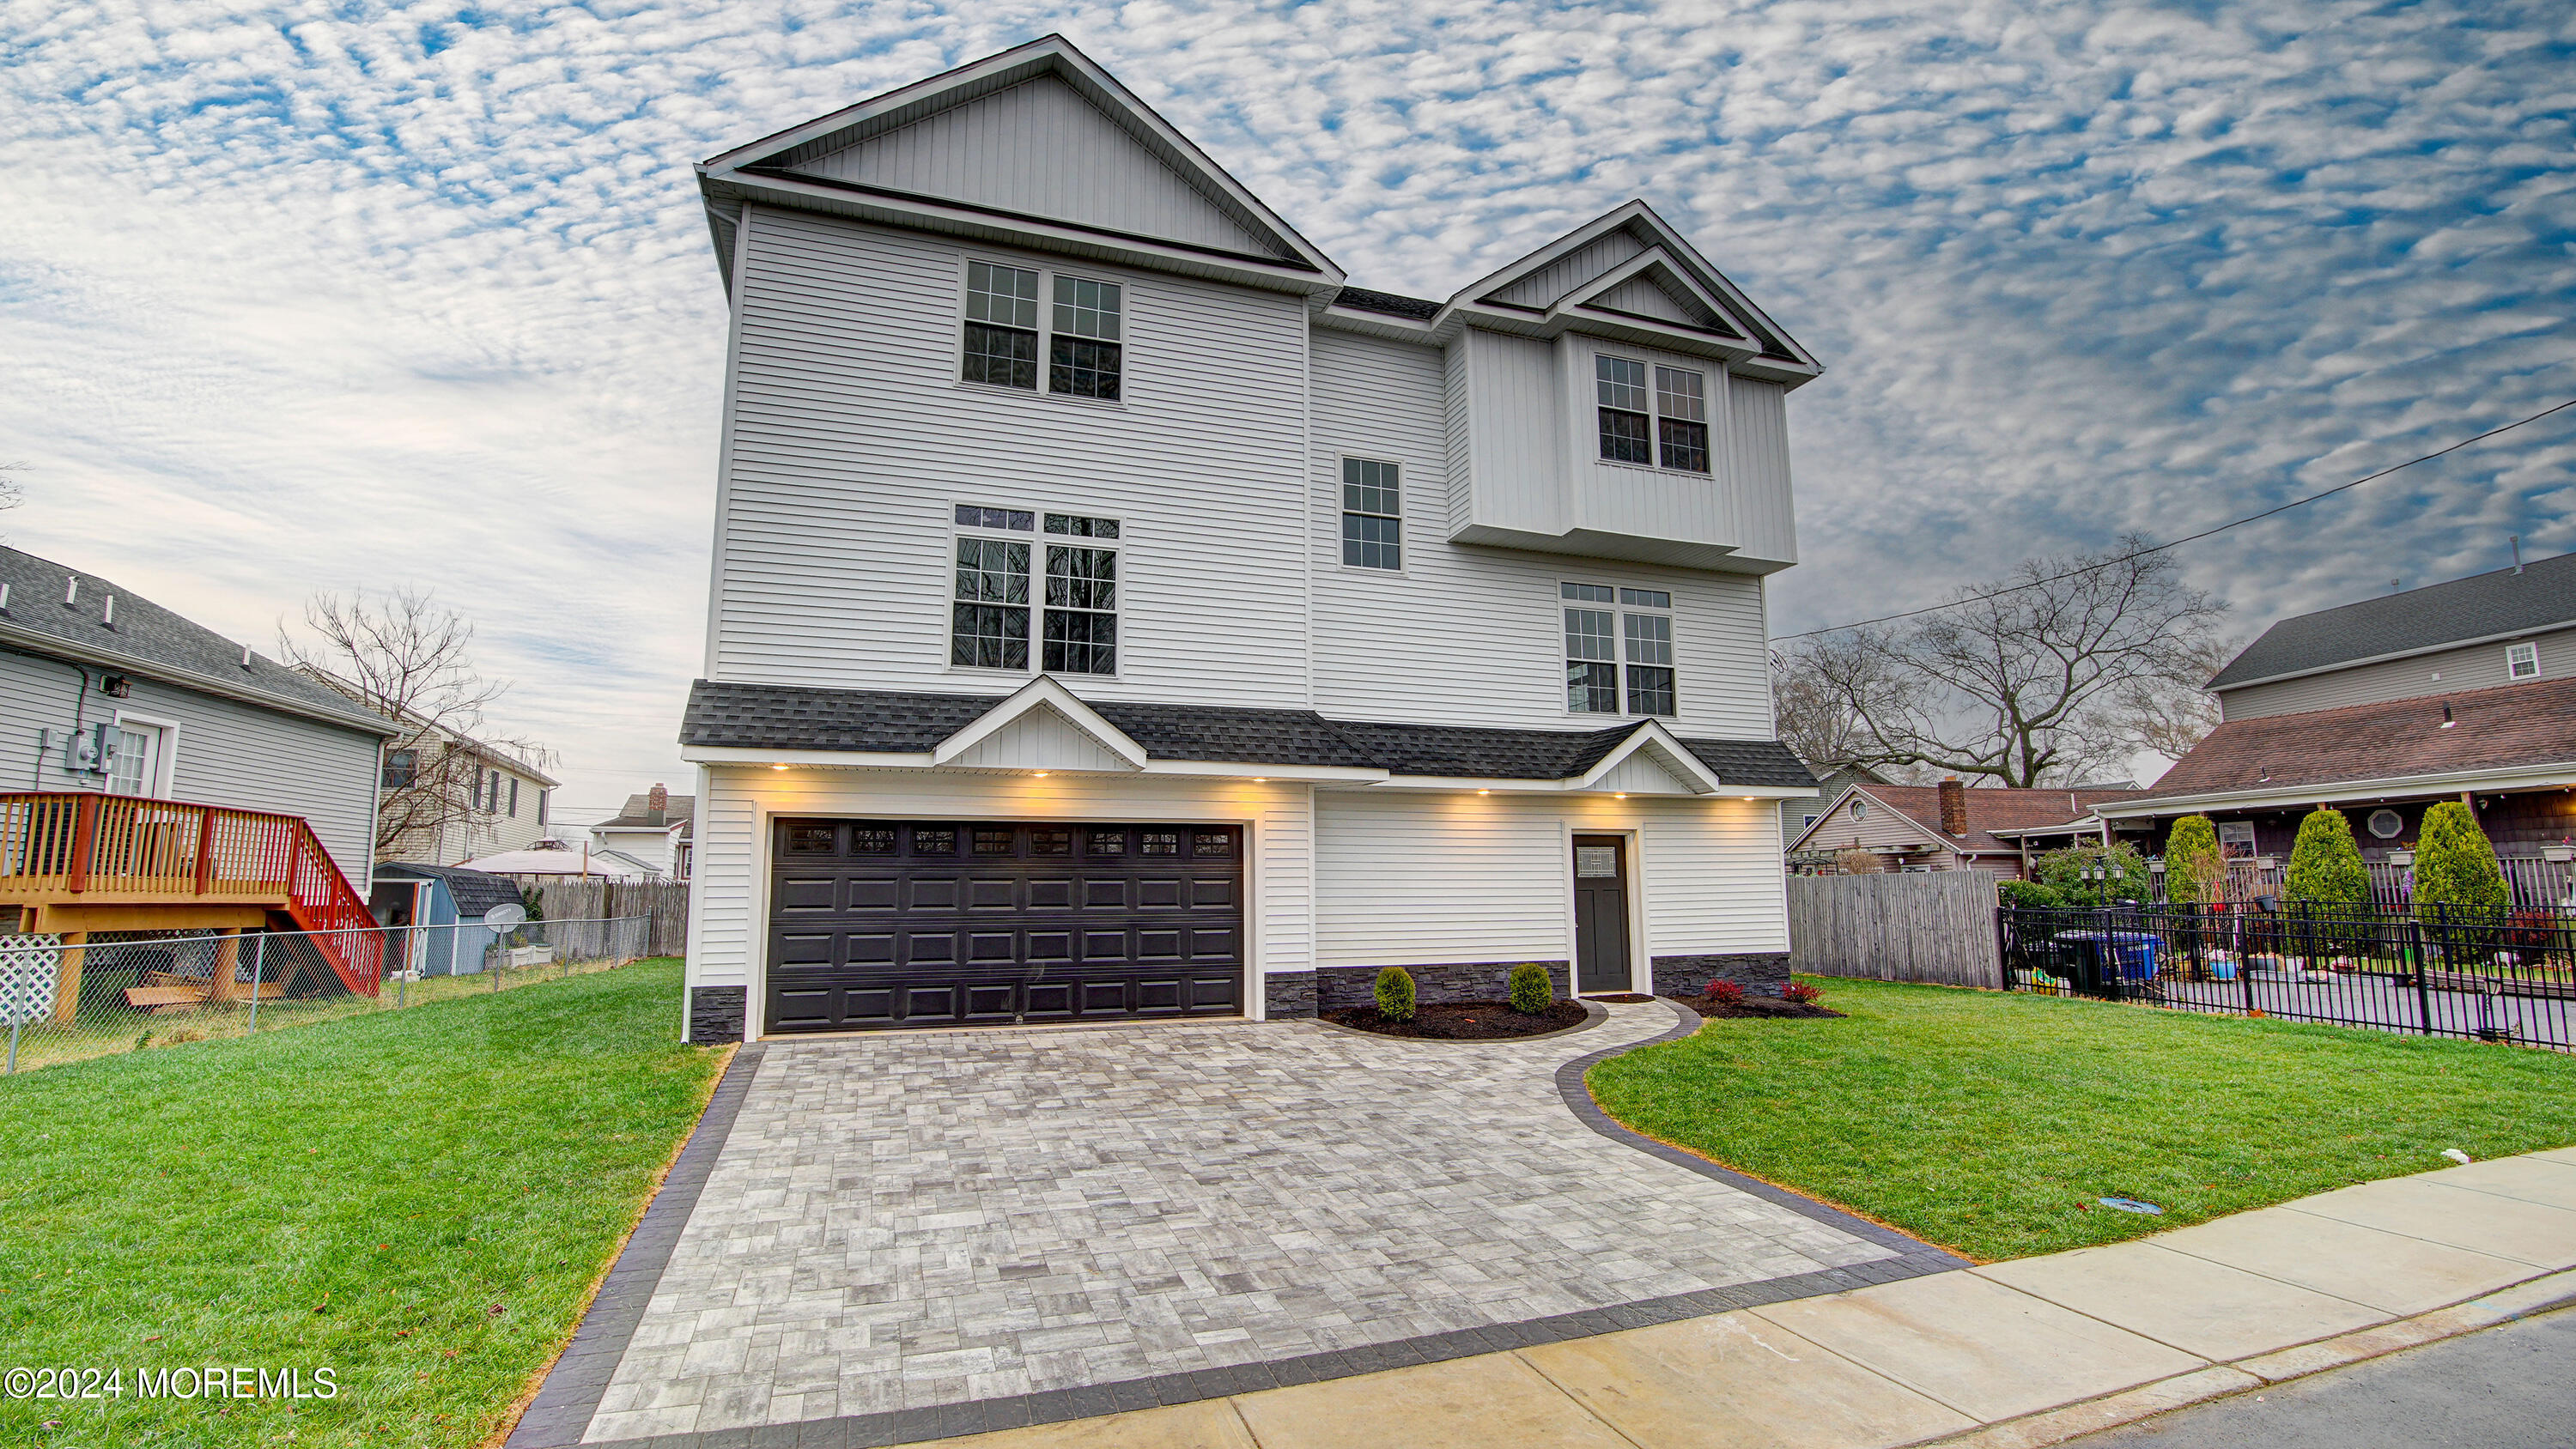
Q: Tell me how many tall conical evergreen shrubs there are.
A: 3